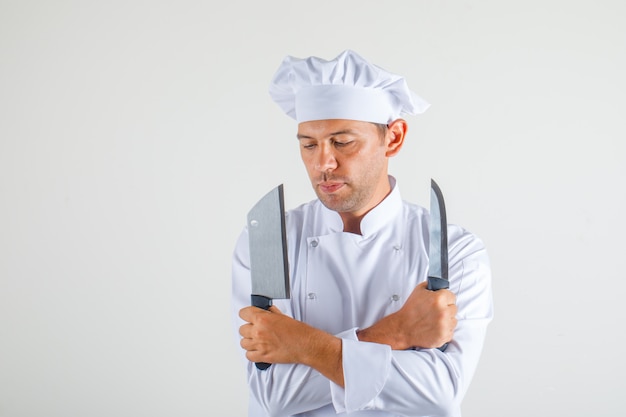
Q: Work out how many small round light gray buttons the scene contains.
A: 4